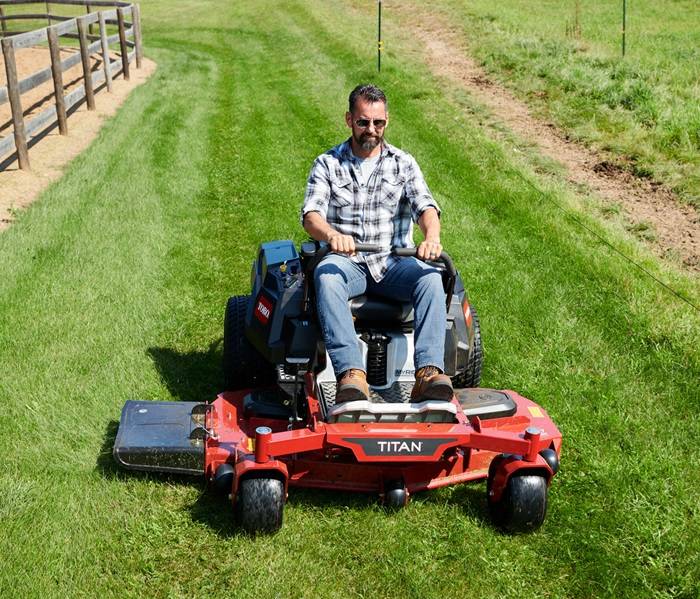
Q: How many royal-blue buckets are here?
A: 0